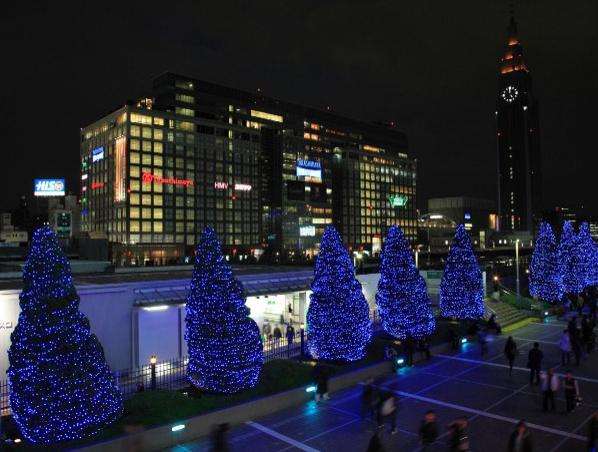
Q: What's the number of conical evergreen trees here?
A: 8